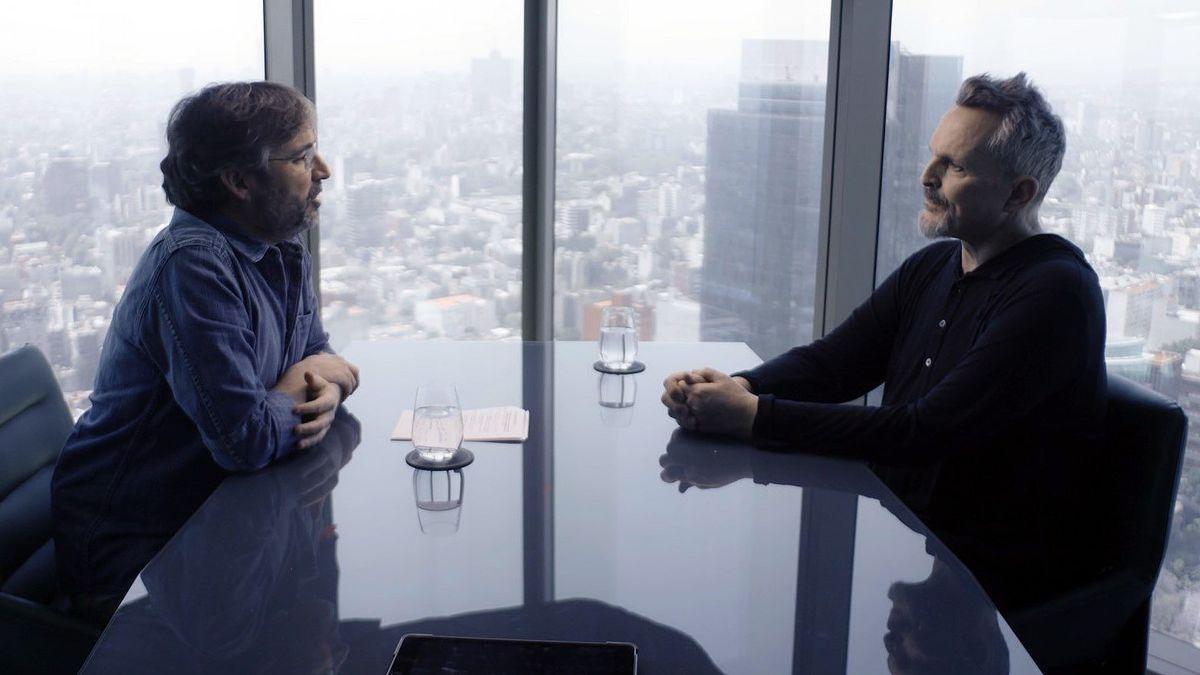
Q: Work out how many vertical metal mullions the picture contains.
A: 3